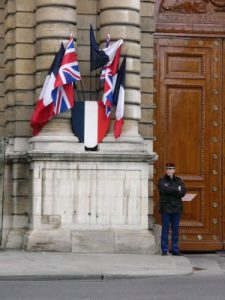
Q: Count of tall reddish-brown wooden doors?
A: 1